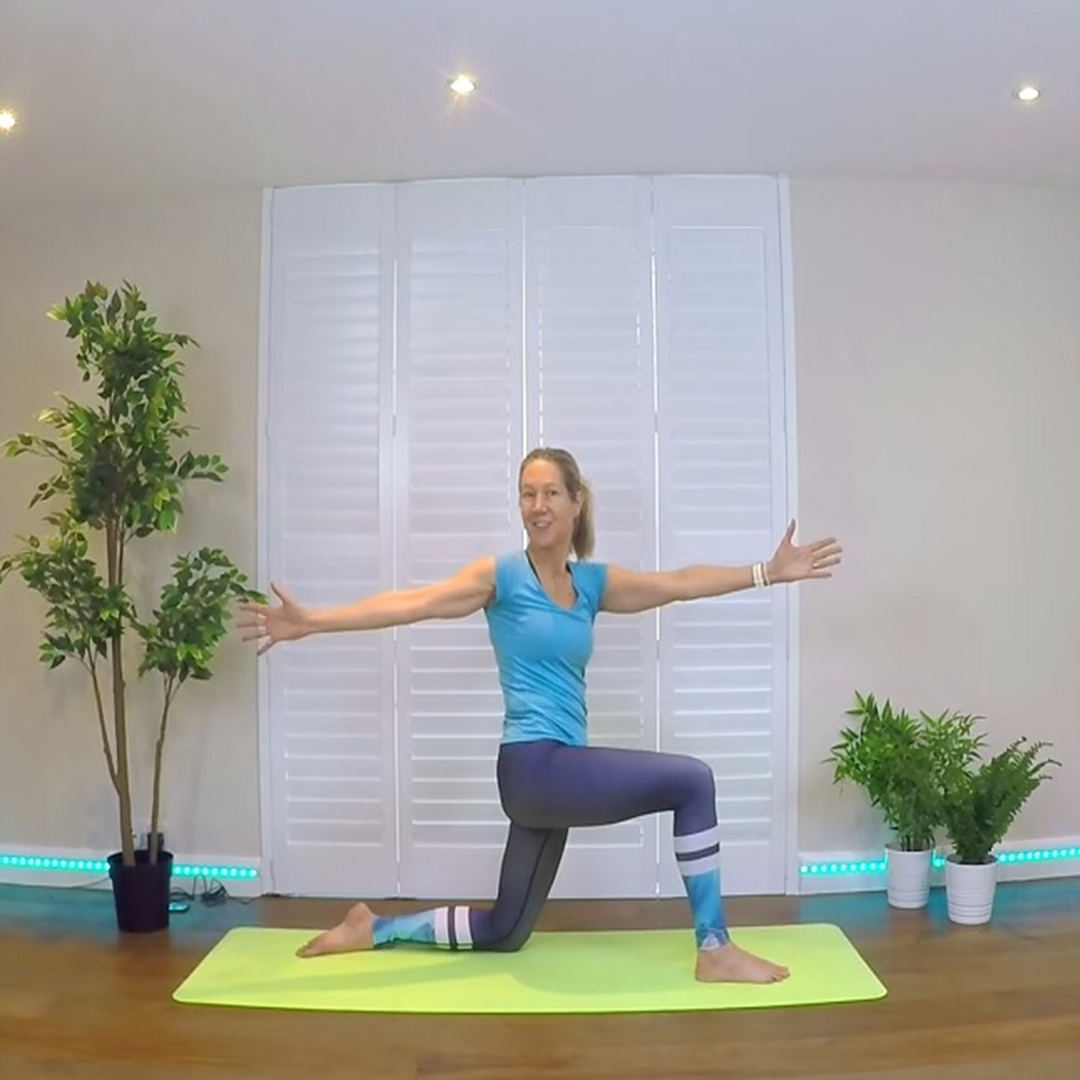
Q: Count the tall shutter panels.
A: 4